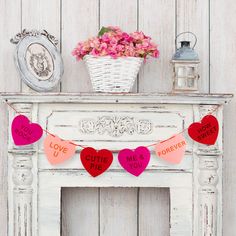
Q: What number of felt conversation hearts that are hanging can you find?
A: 6